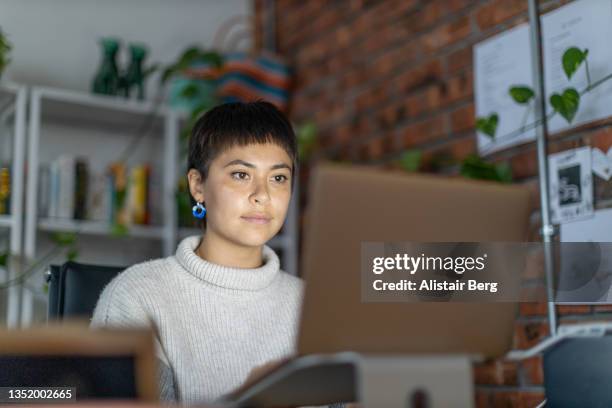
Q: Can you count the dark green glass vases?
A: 2